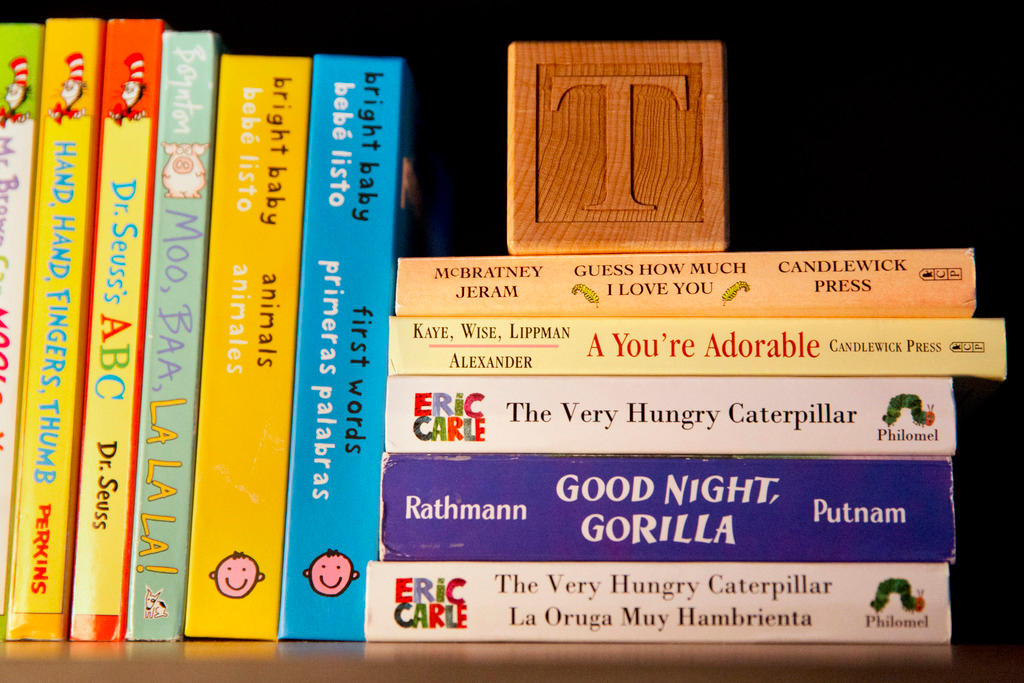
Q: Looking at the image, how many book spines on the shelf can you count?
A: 11